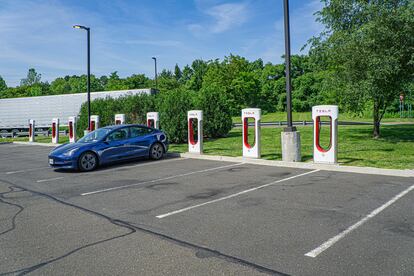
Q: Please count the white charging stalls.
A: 9